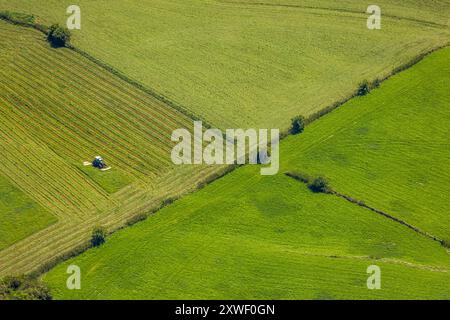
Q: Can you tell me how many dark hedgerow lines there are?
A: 3